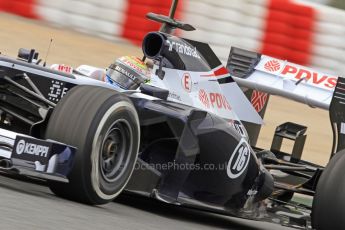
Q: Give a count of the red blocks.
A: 3